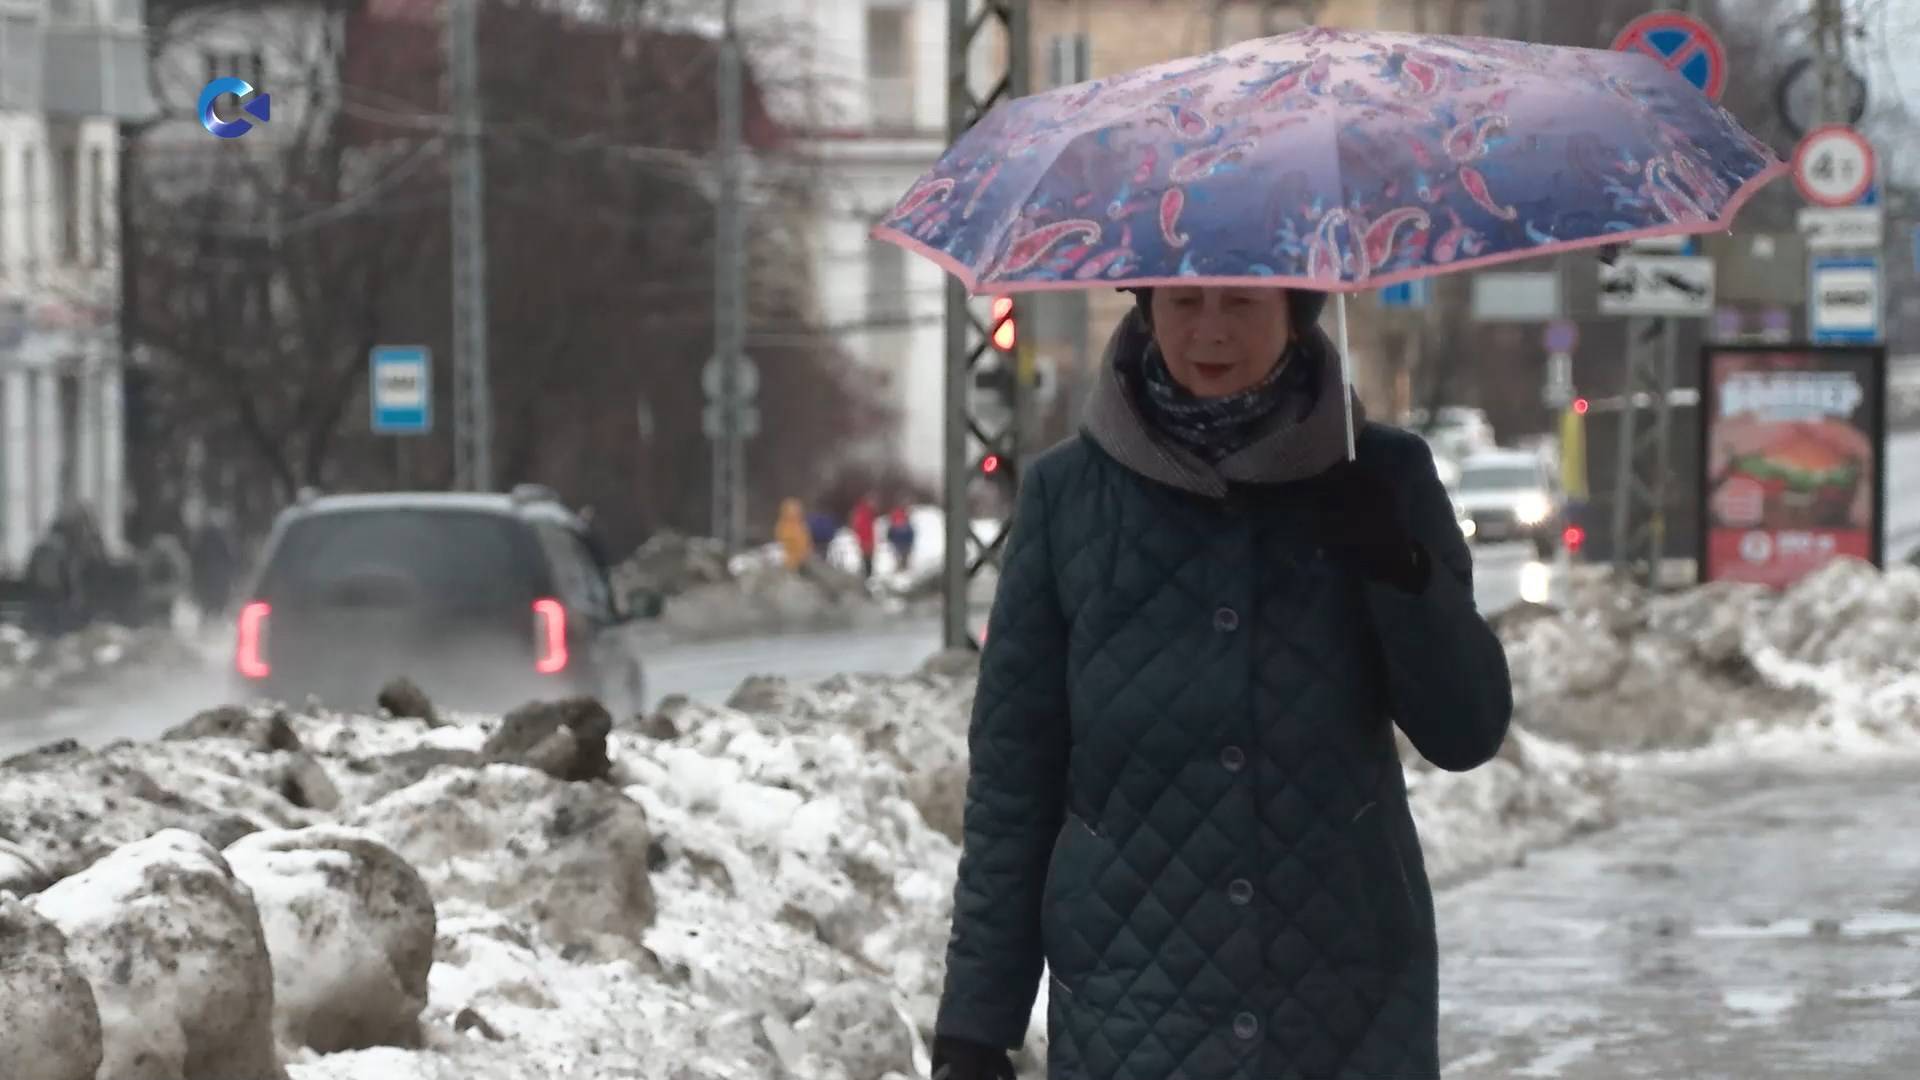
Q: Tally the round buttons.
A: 4